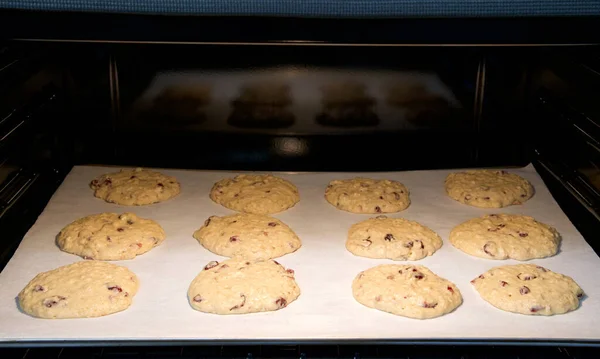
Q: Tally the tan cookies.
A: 12